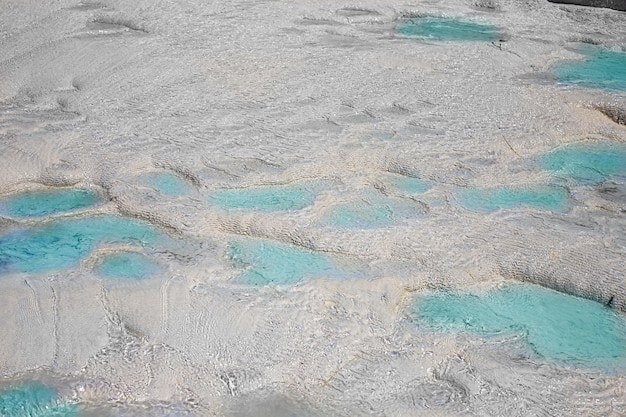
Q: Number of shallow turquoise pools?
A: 14